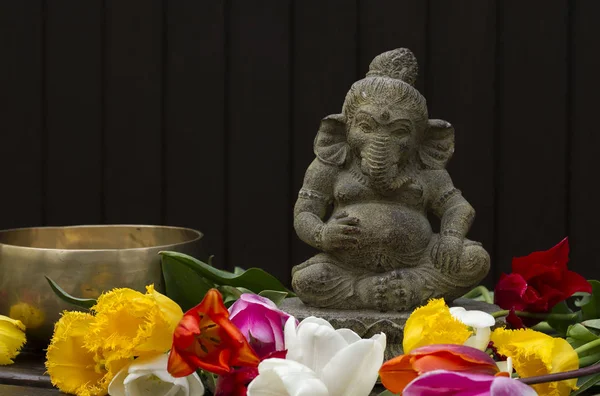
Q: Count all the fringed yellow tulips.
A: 5